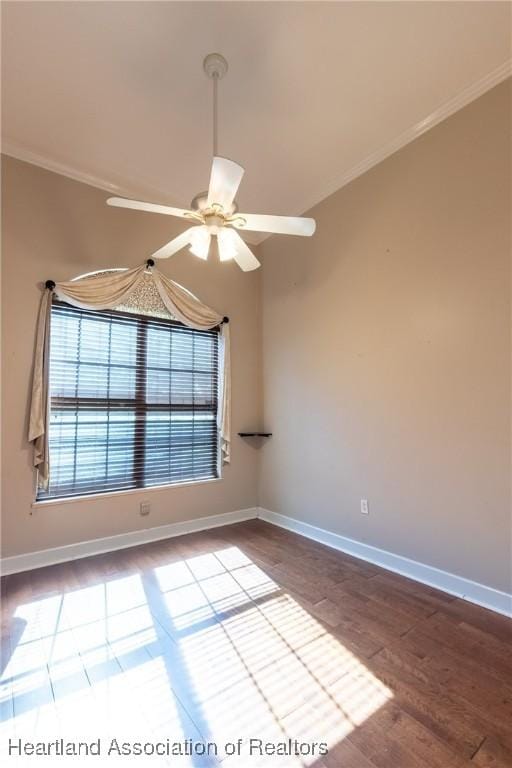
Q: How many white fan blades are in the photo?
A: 5